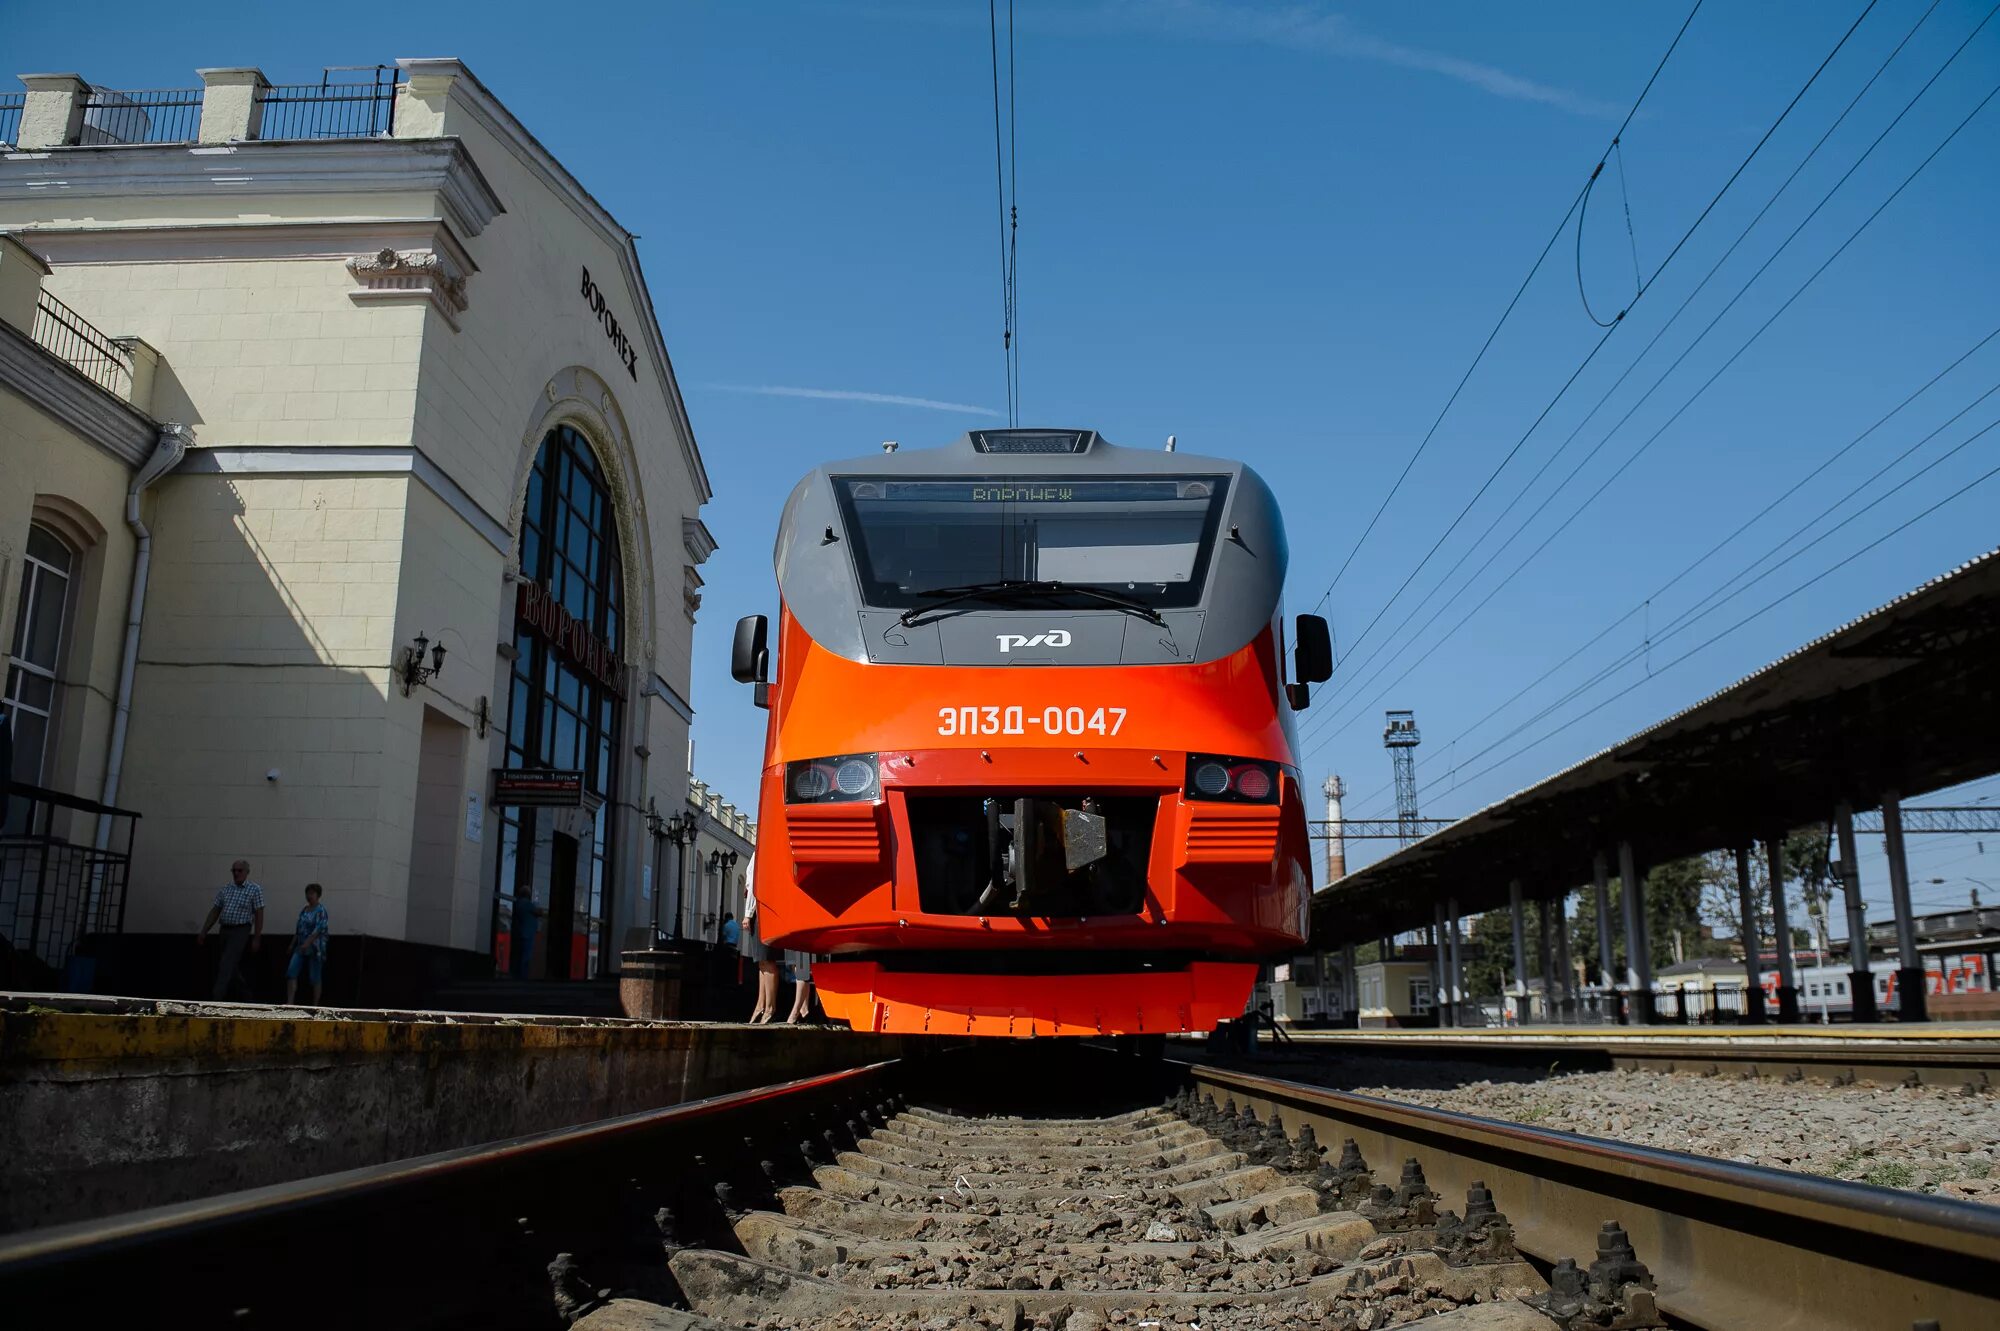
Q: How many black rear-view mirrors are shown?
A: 2